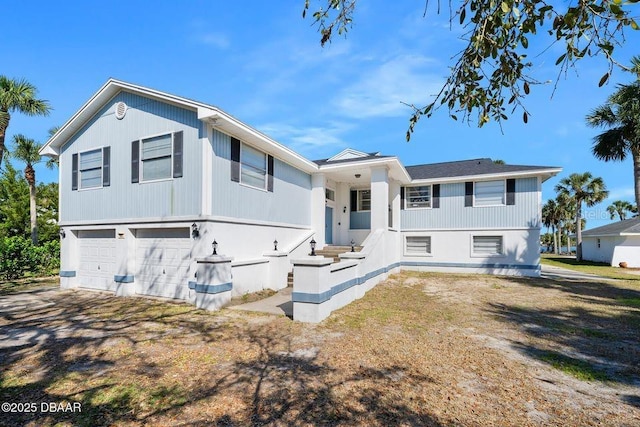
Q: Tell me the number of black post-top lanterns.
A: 4